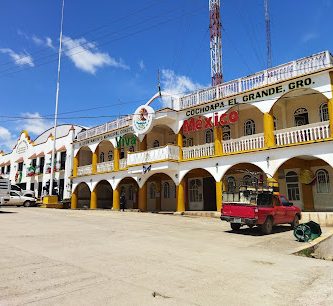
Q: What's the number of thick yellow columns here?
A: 15